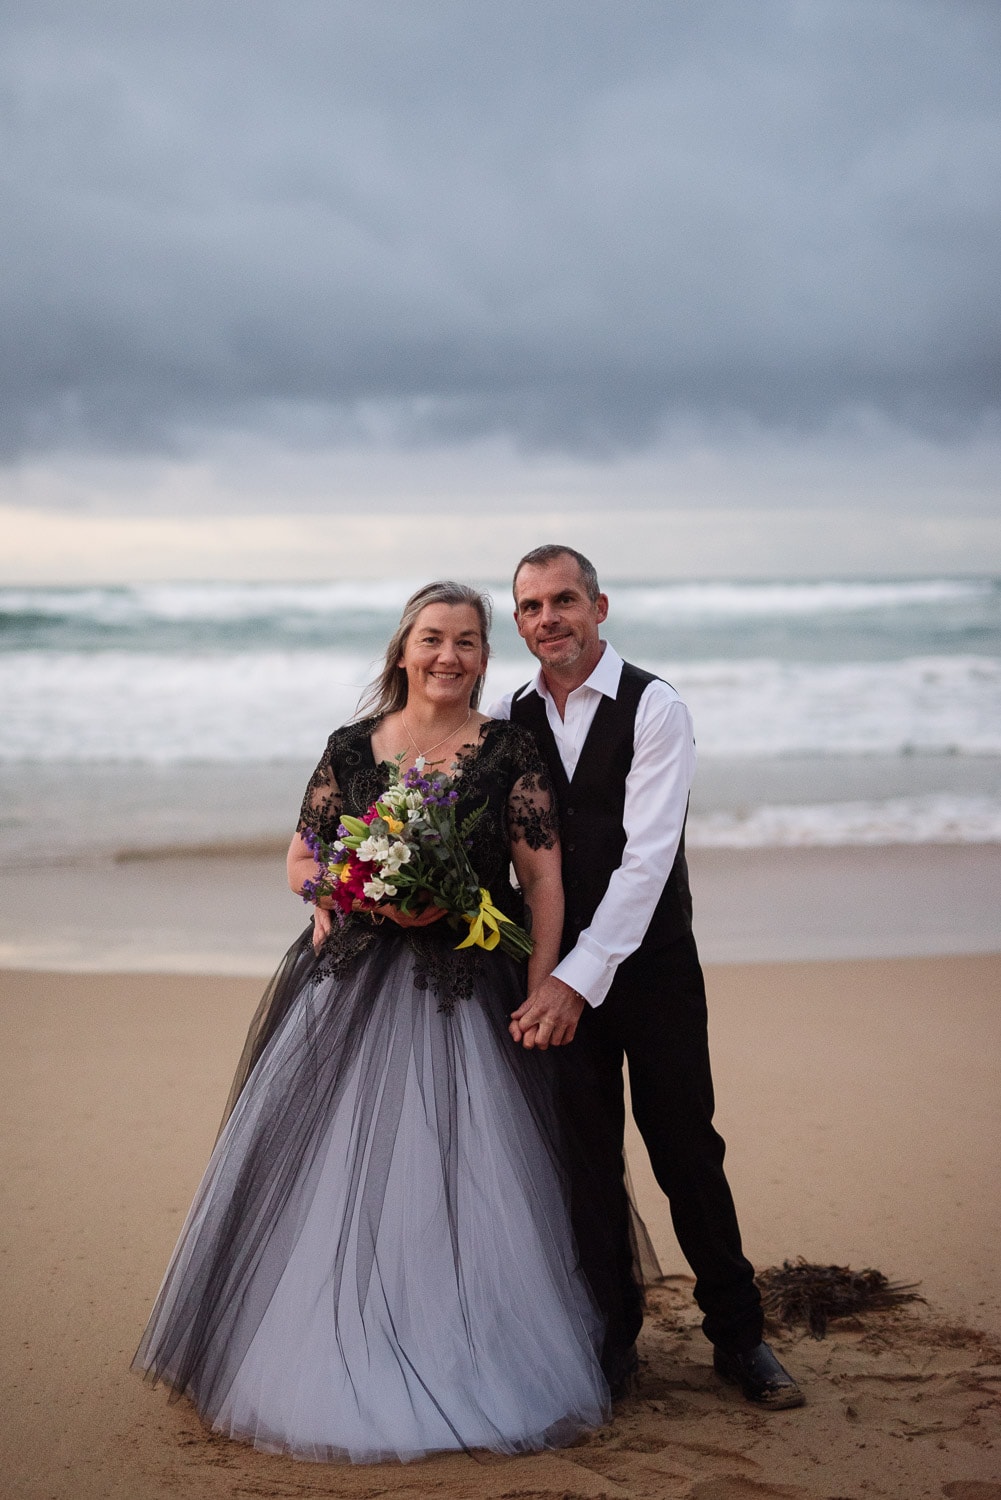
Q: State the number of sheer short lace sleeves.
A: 2